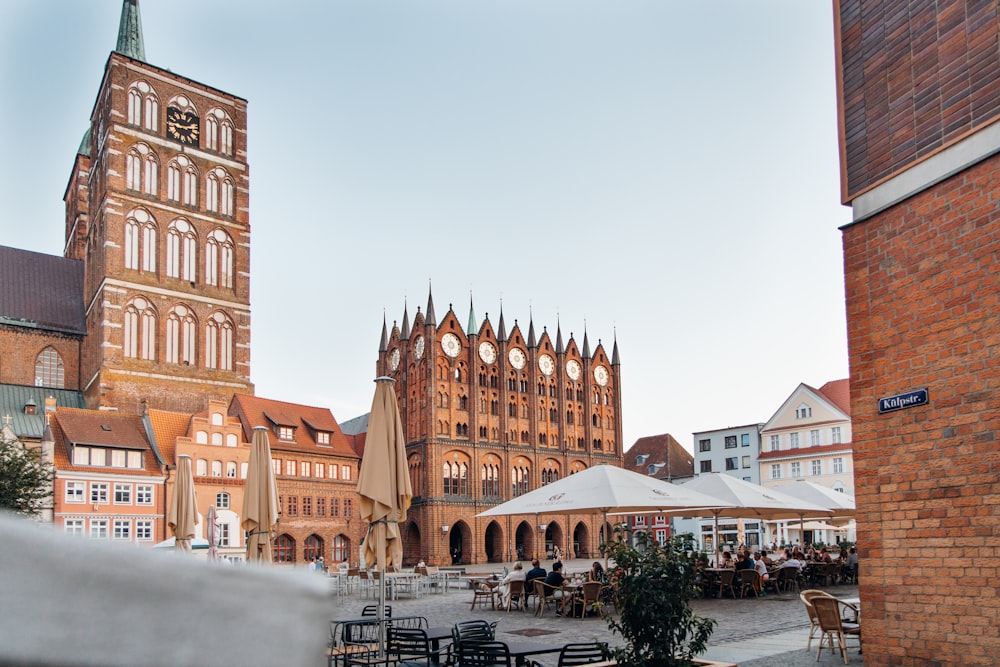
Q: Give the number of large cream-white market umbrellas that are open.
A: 3